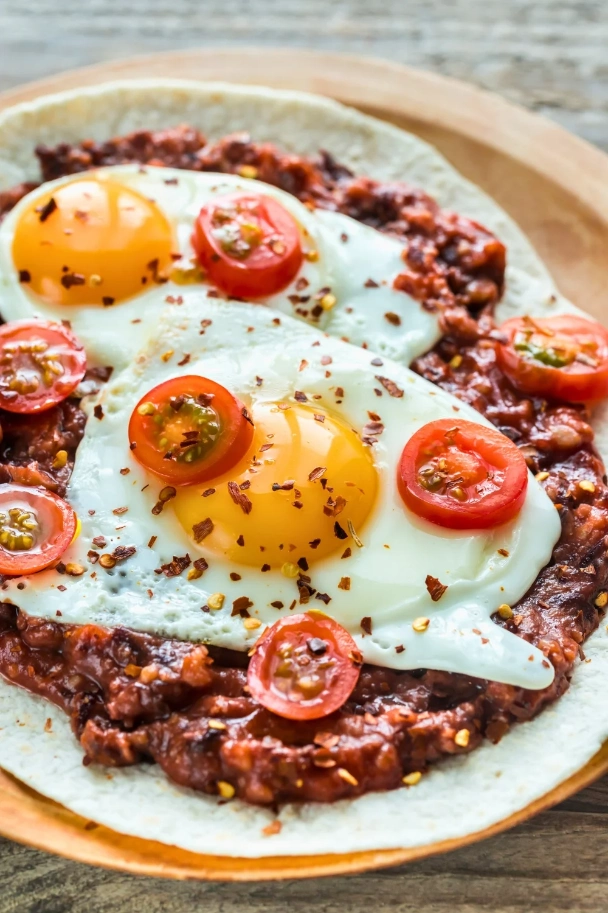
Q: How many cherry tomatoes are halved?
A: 7